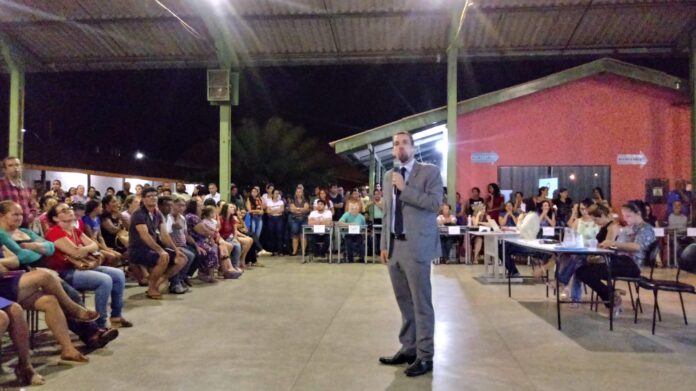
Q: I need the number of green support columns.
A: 4